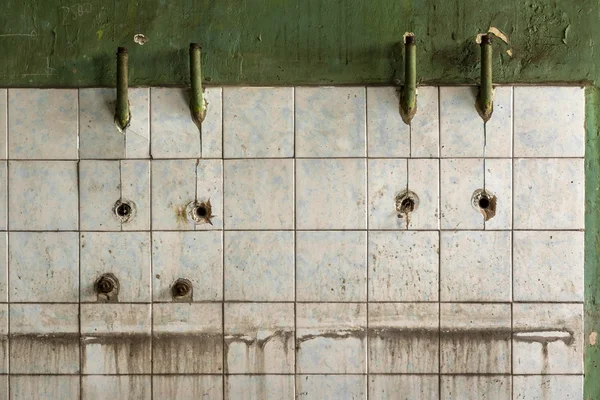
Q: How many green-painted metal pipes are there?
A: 4